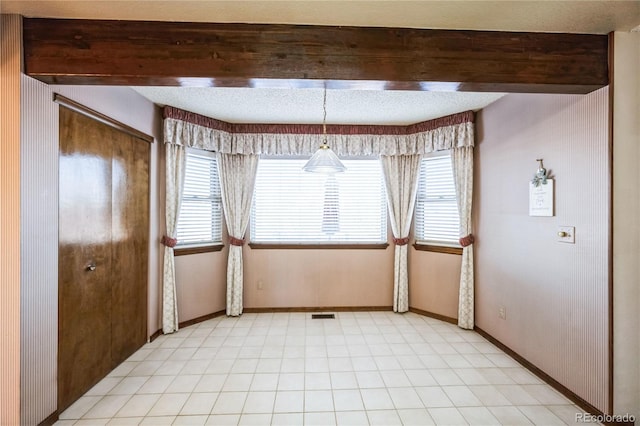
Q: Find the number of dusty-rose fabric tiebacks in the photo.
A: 4